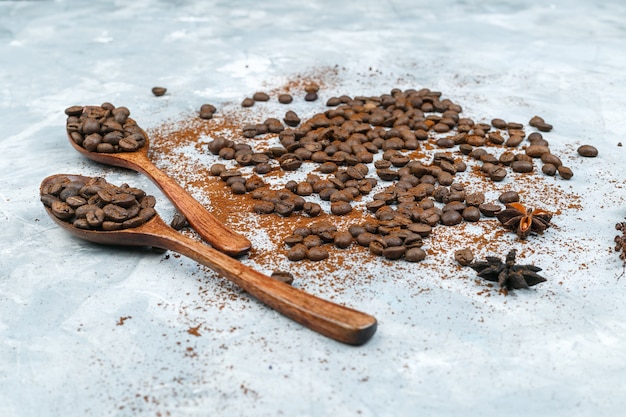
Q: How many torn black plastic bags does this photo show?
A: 0